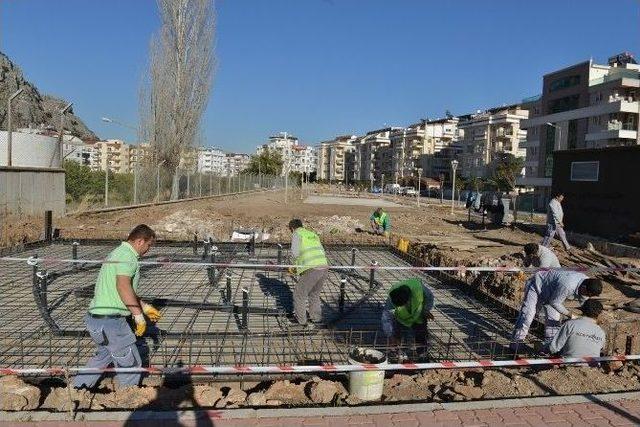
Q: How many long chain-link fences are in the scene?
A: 1